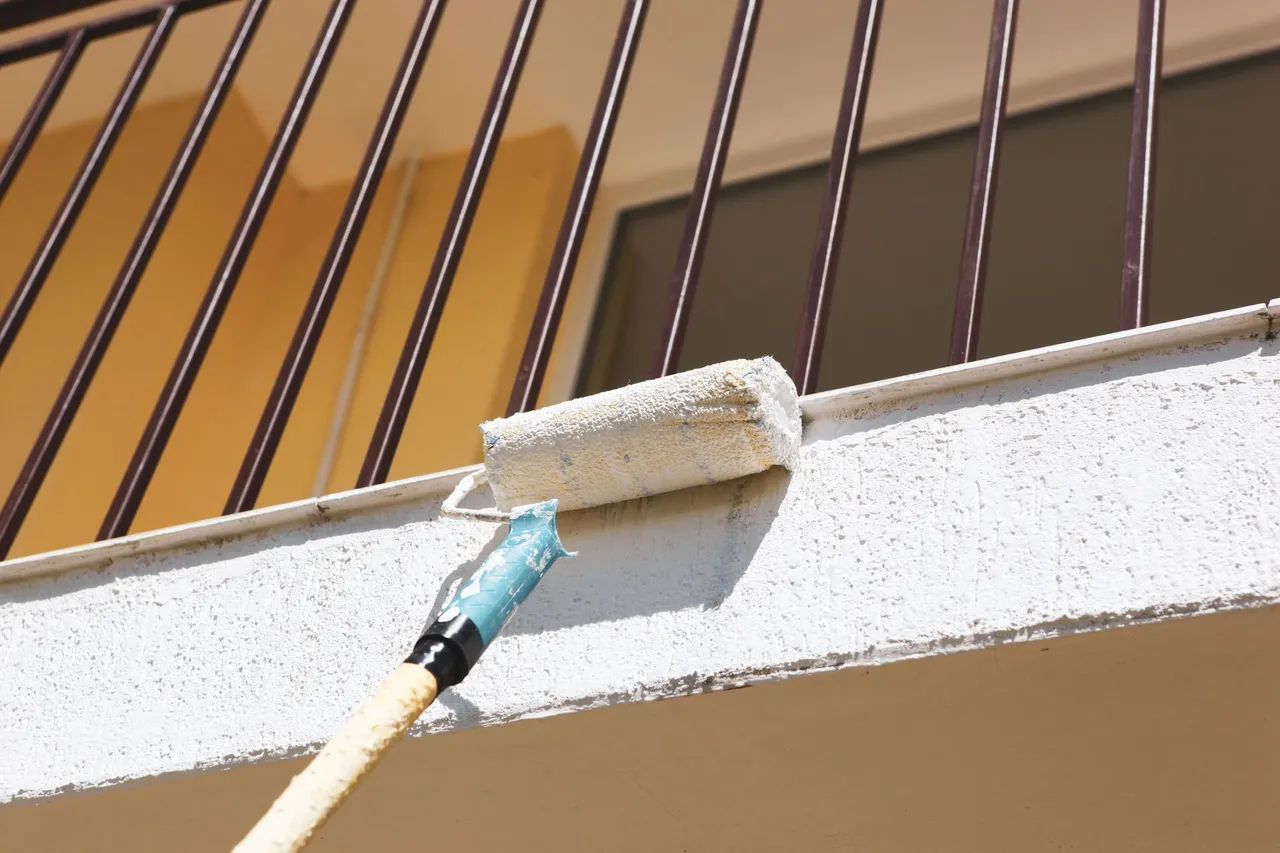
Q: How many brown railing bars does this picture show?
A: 11